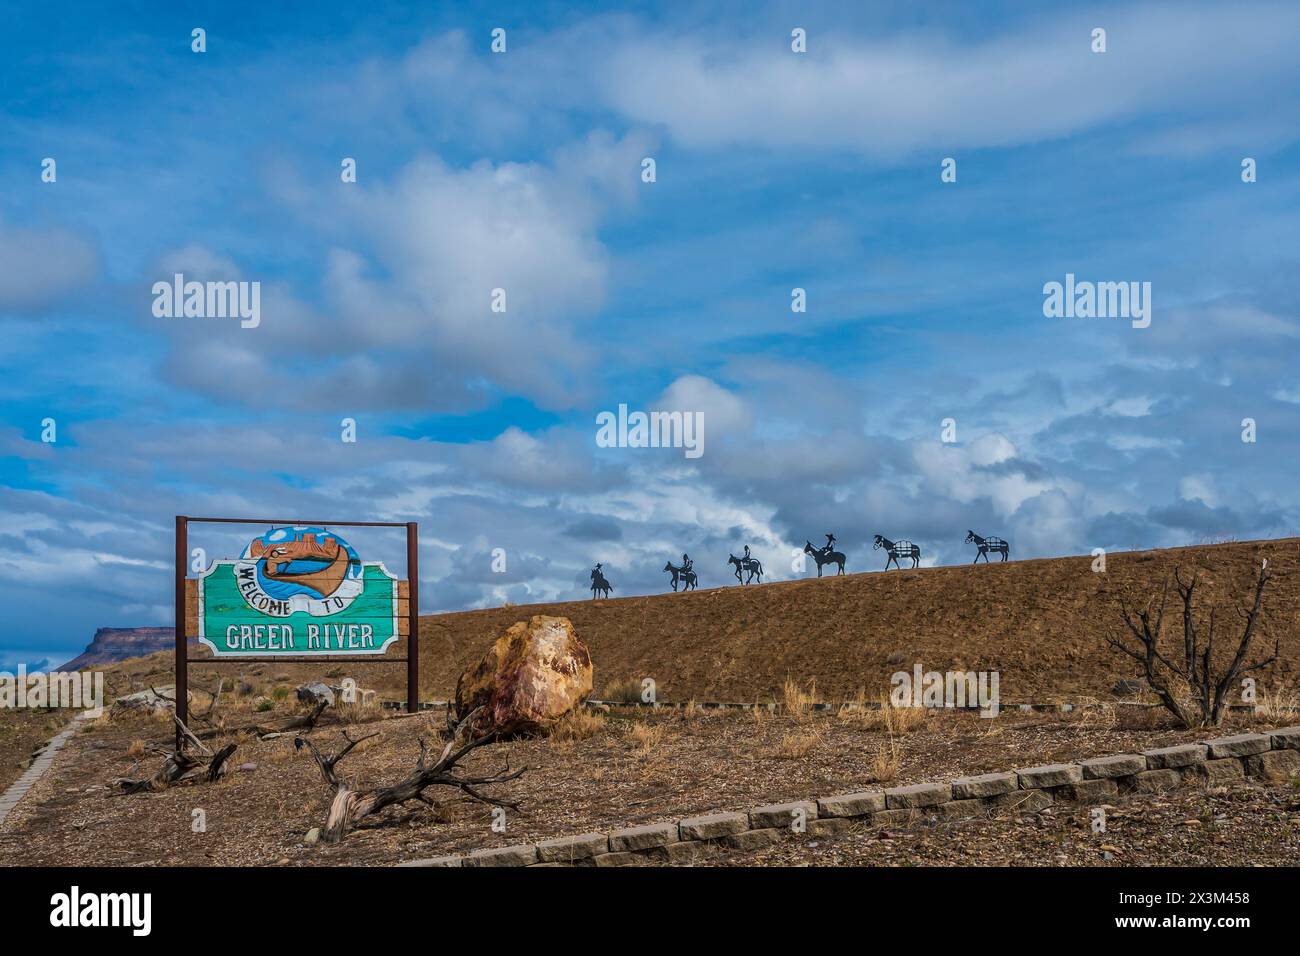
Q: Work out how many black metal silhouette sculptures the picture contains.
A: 6